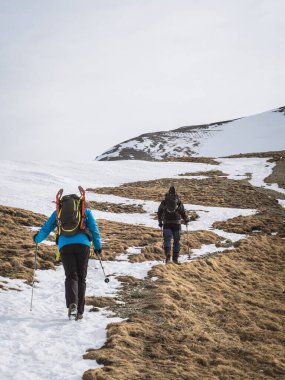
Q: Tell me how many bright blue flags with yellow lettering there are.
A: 0